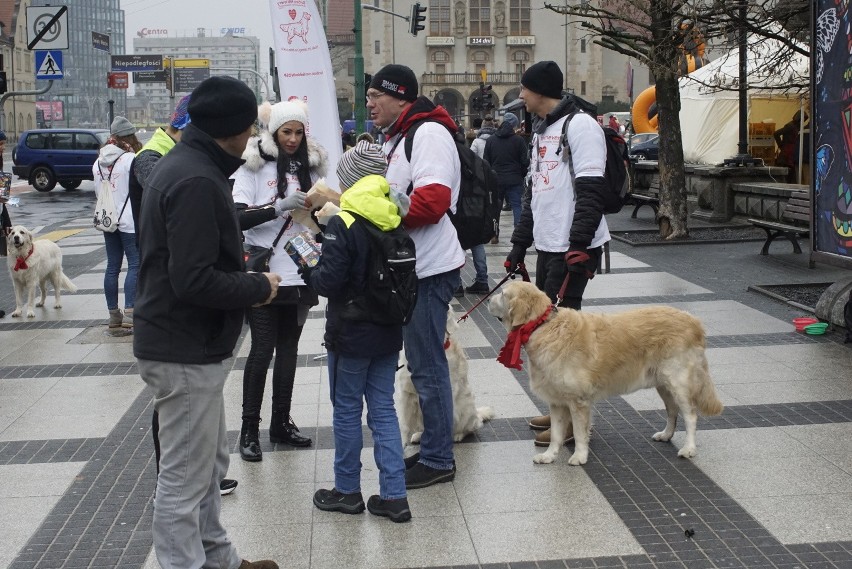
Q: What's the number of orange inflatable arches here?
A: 1